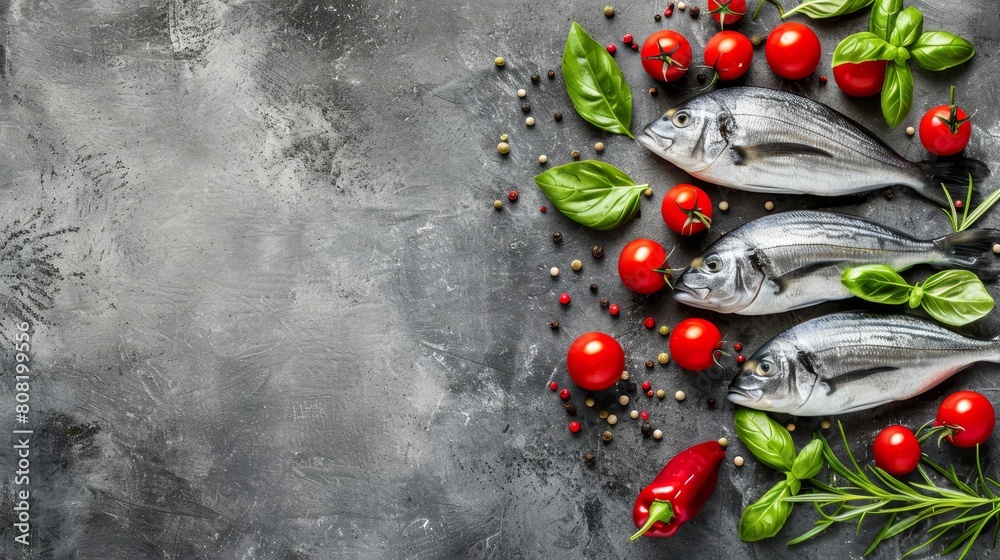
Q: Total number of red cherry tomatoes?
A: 12